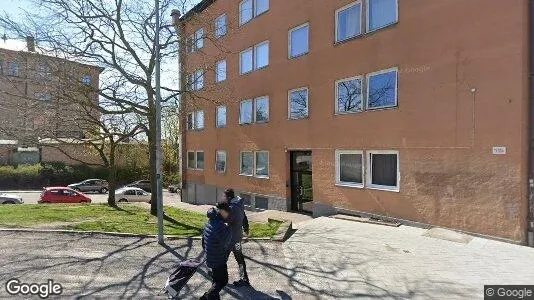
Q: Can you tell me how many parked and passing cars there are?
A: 6